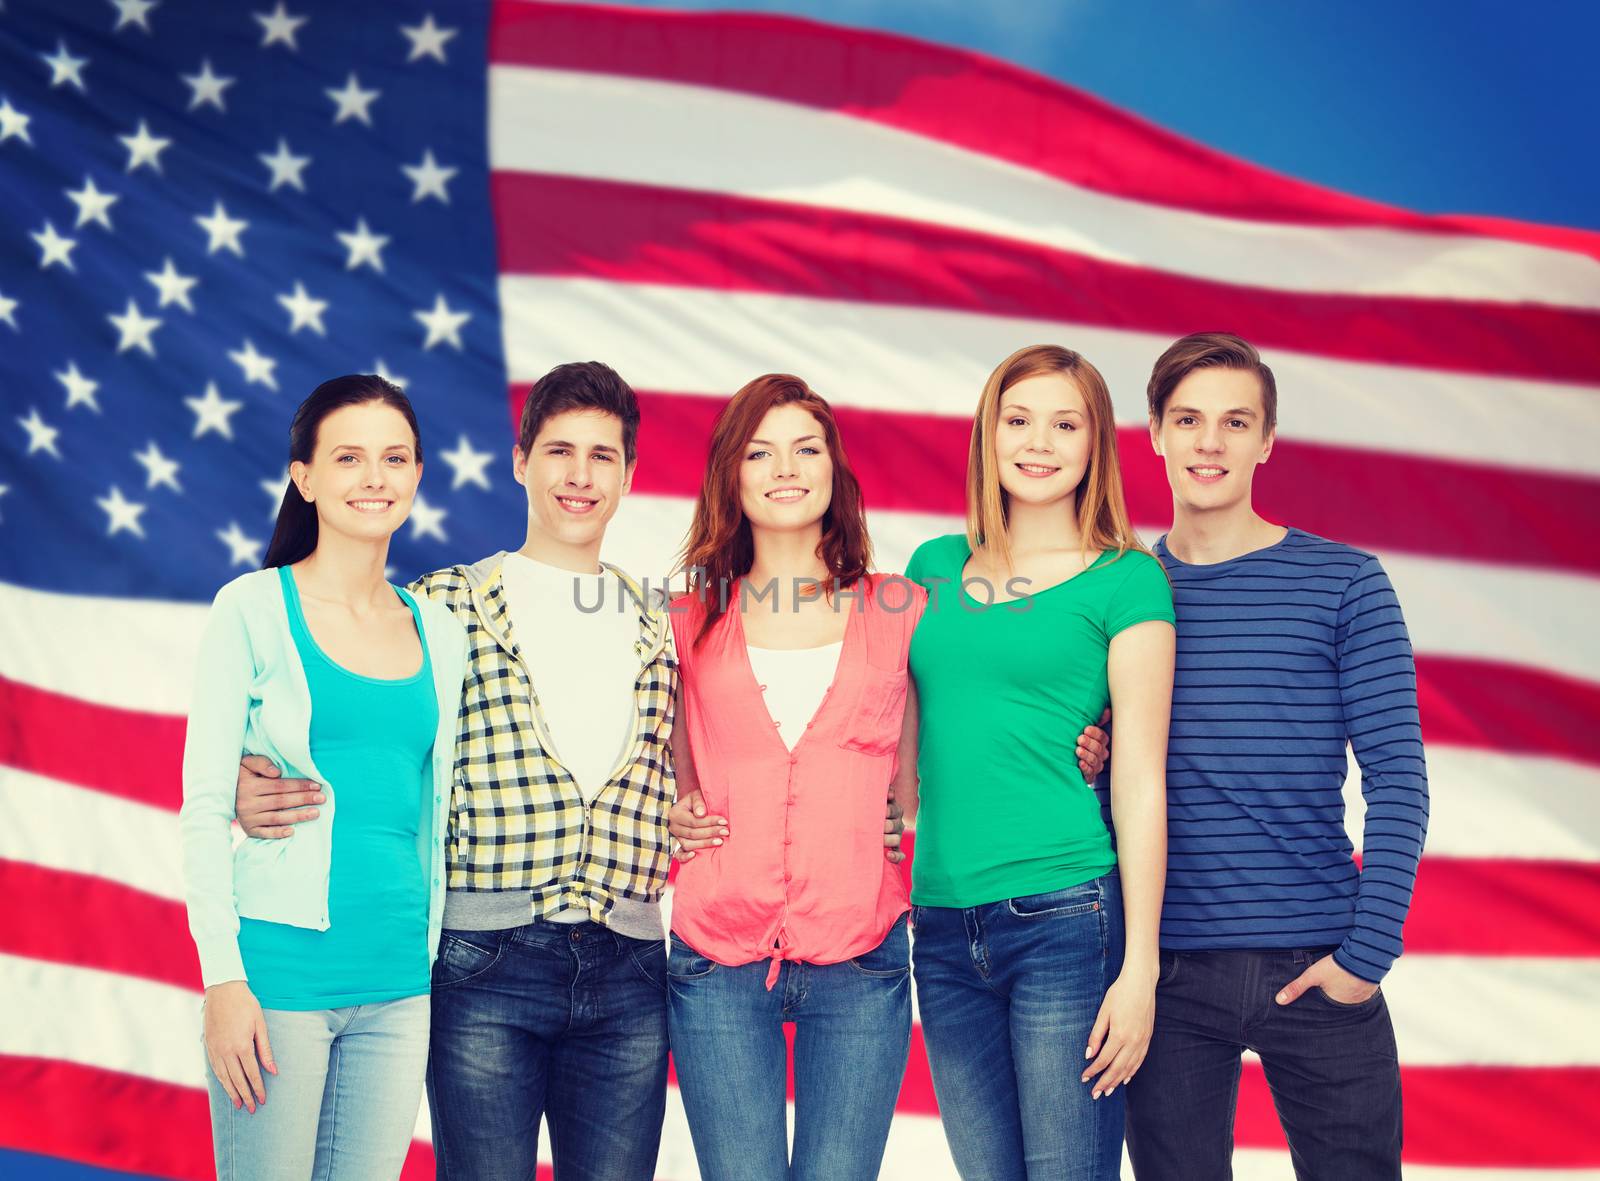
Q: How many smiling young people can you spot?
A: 5